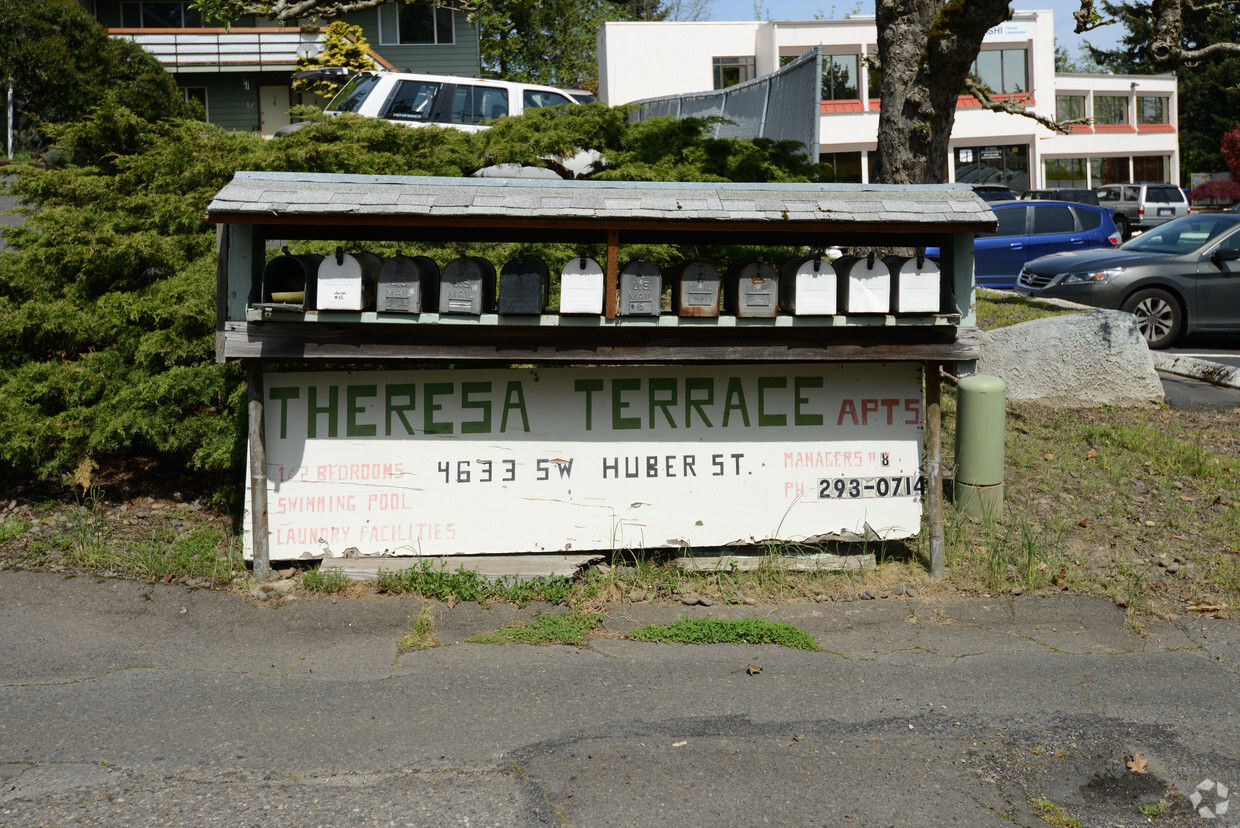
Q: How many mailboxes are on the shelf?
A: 12